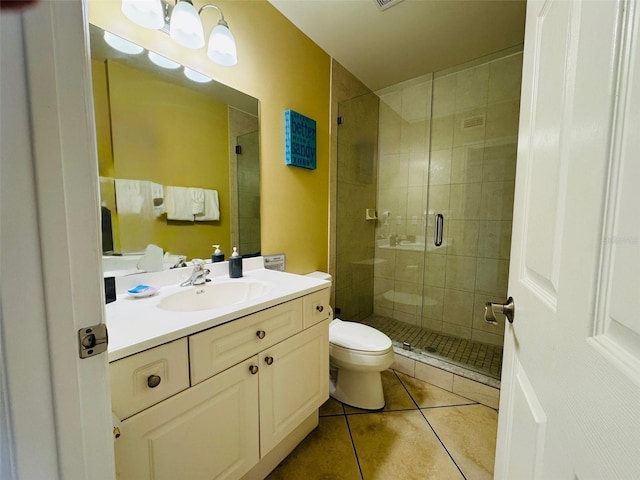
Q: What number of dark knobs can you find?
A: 5